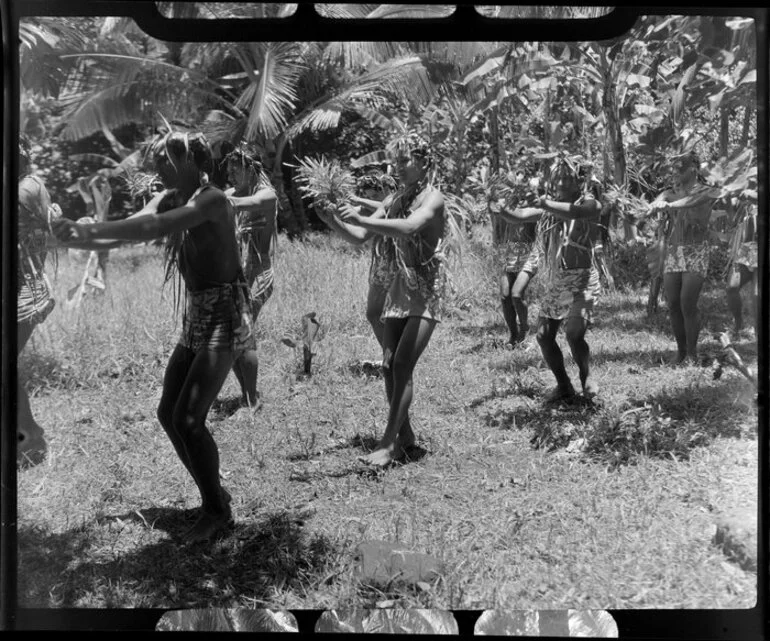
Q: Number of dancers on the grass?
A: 9